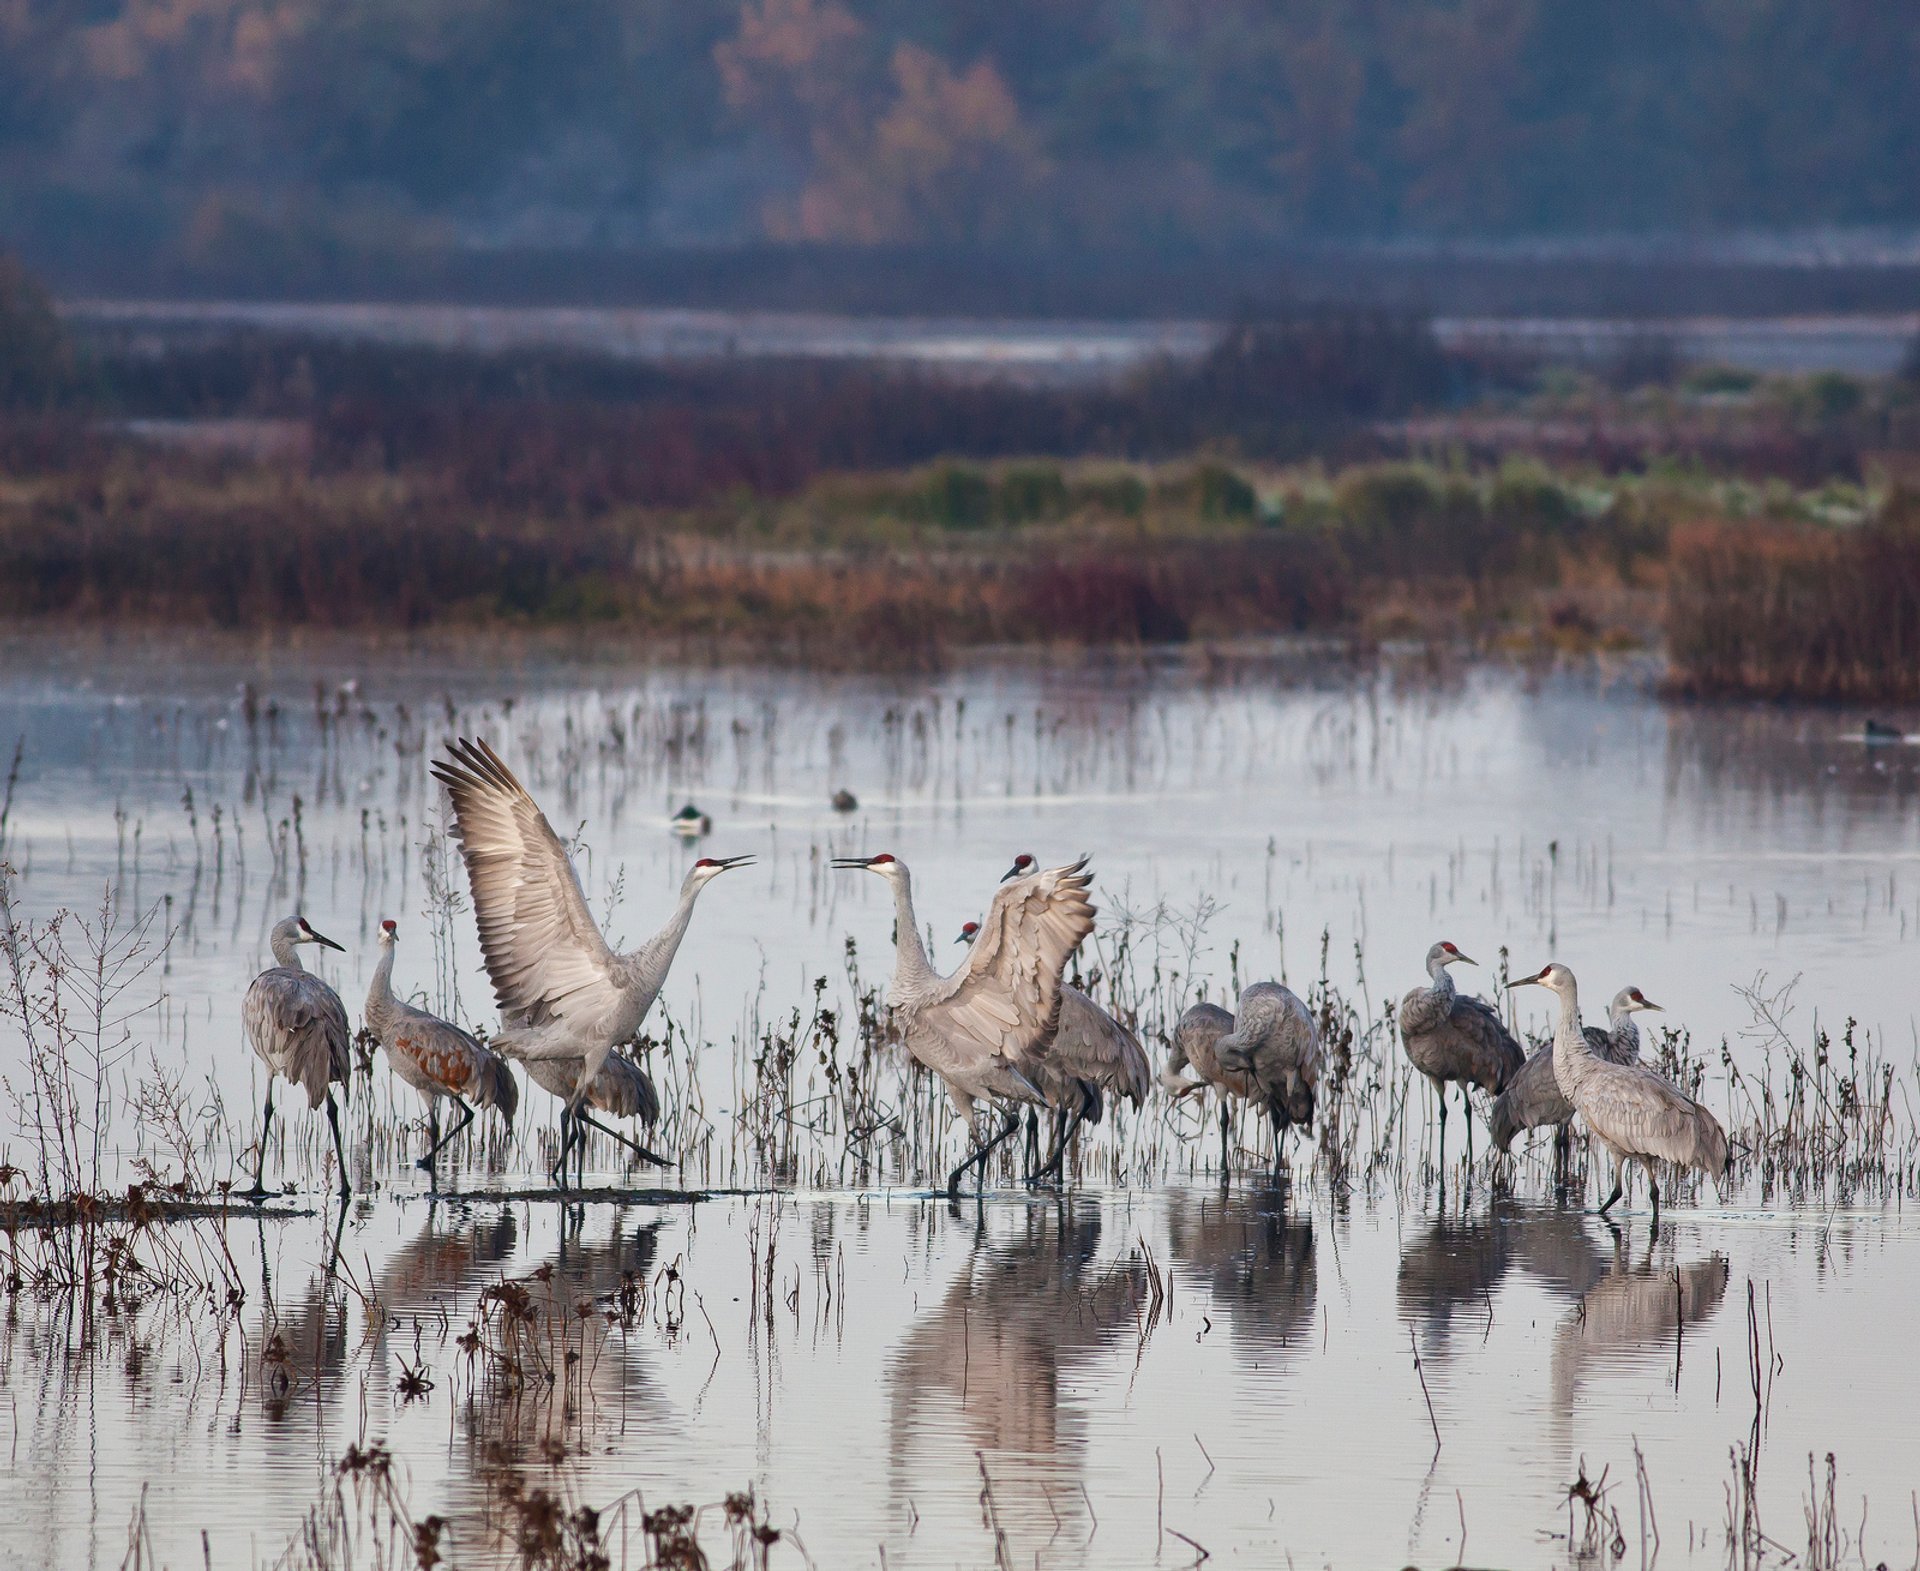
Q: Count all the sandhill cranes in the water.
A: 12